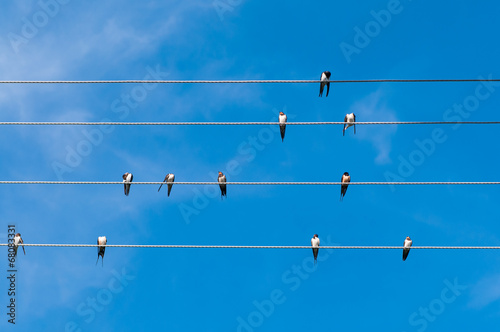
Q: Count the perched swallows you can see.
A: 11